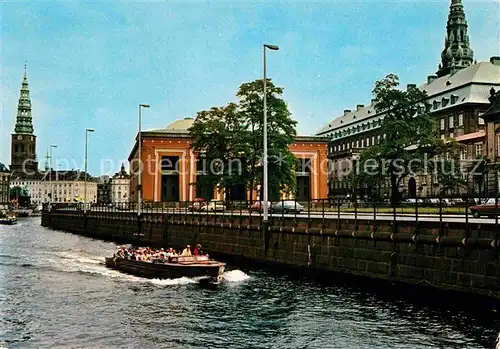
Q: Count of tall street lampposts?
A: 4